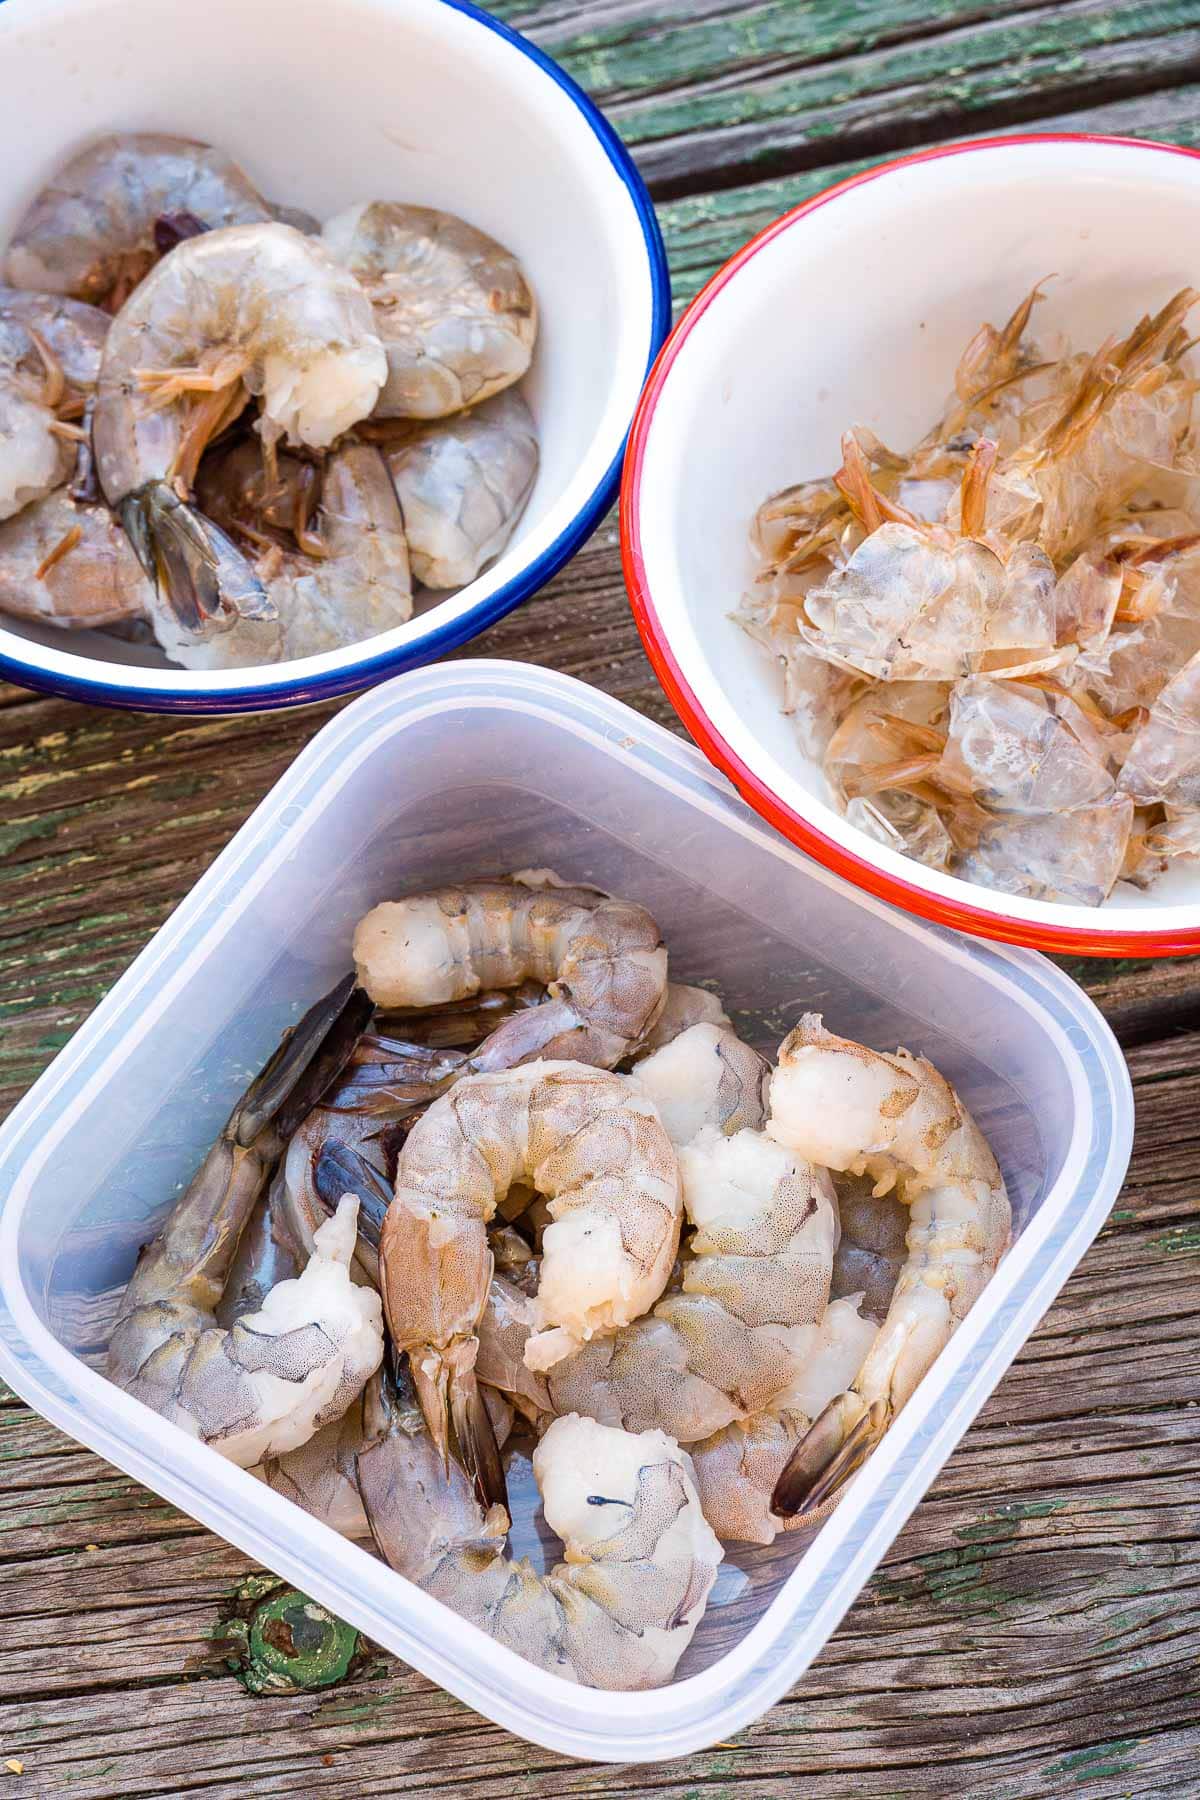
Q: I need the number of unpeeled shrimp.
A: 7